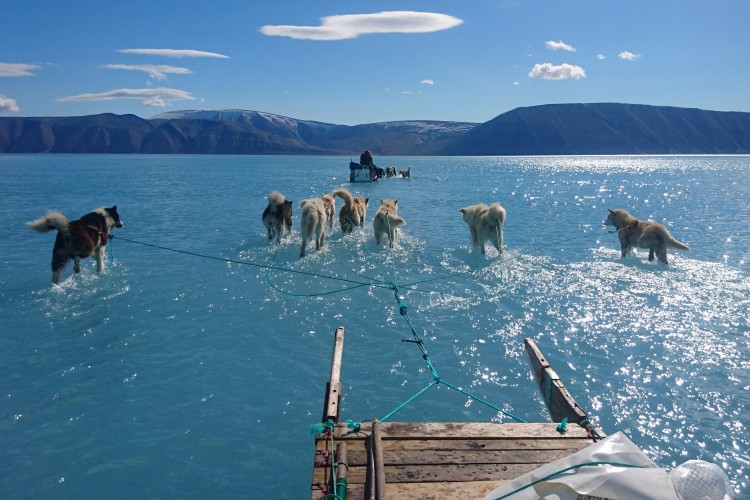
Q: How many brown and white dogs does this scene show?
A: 2